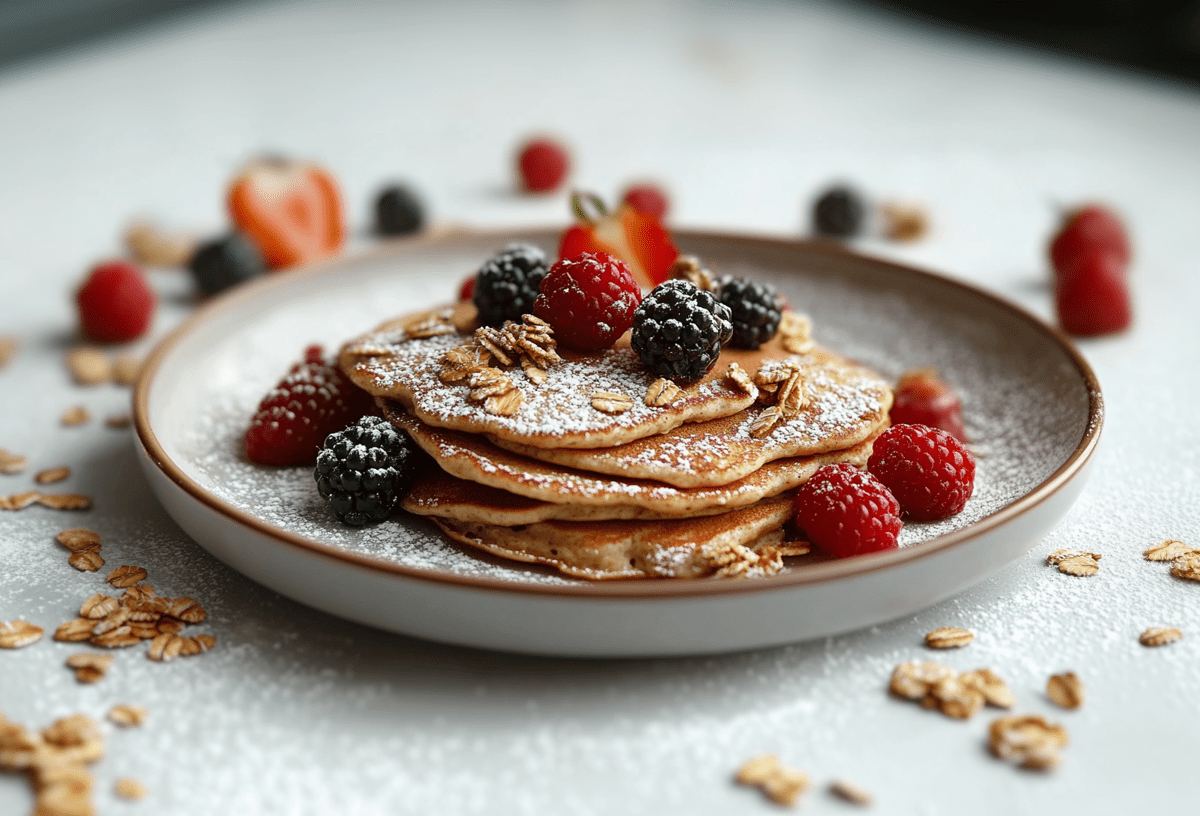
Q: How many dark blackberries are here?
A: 7